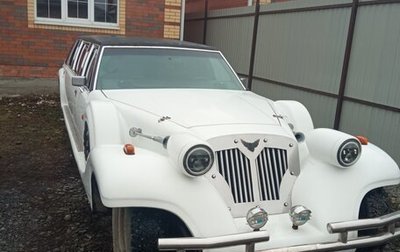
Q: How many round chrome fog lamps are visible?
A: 2